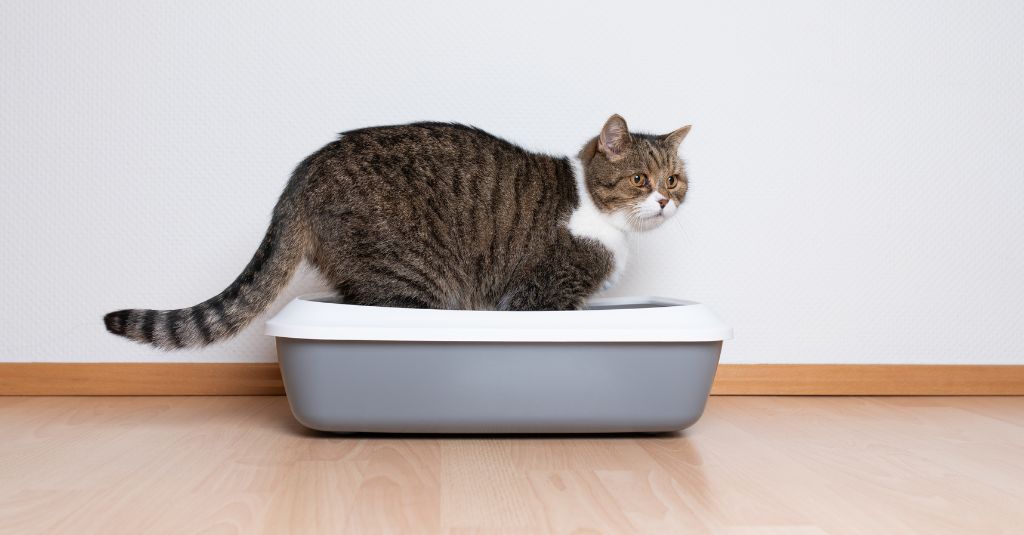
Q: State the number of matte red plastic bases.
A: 0